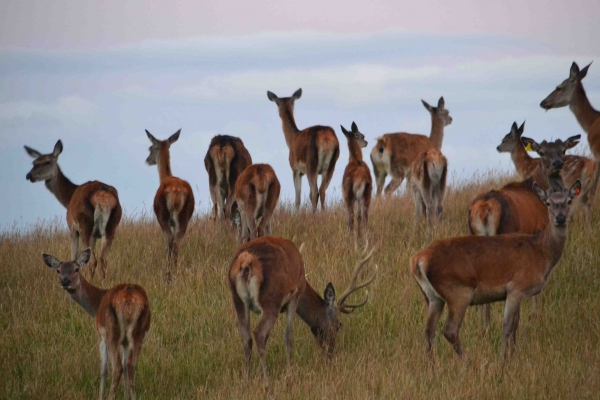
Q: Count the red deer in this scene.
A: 14